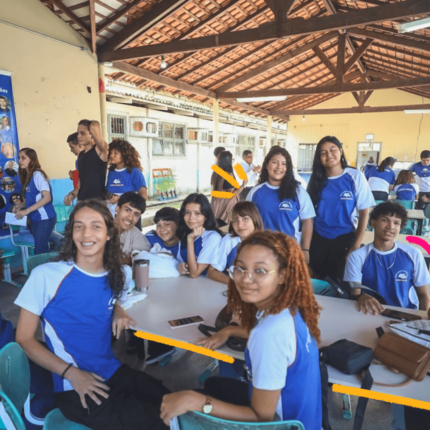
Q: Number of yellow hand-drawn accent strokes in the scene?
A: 5